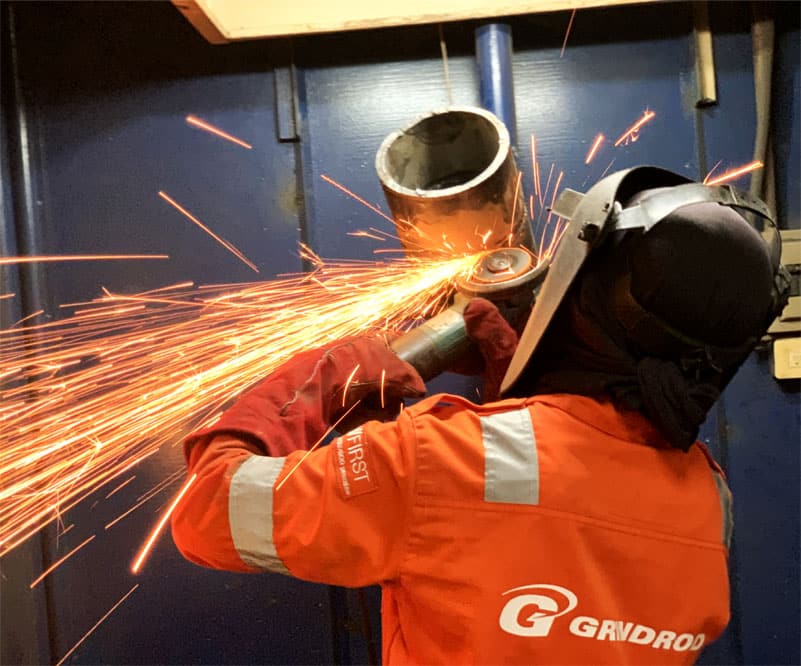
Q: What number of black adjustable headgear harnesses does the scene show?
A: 1